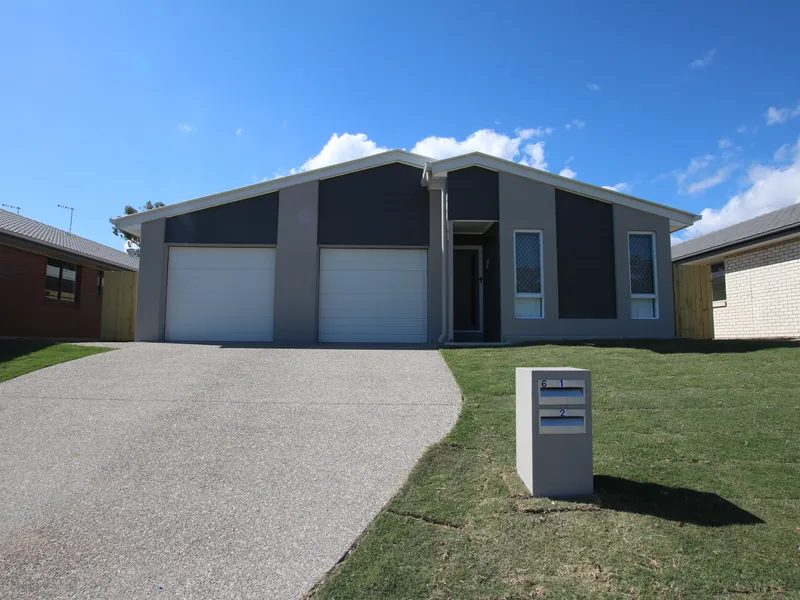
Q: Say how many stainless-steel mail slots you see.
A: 2